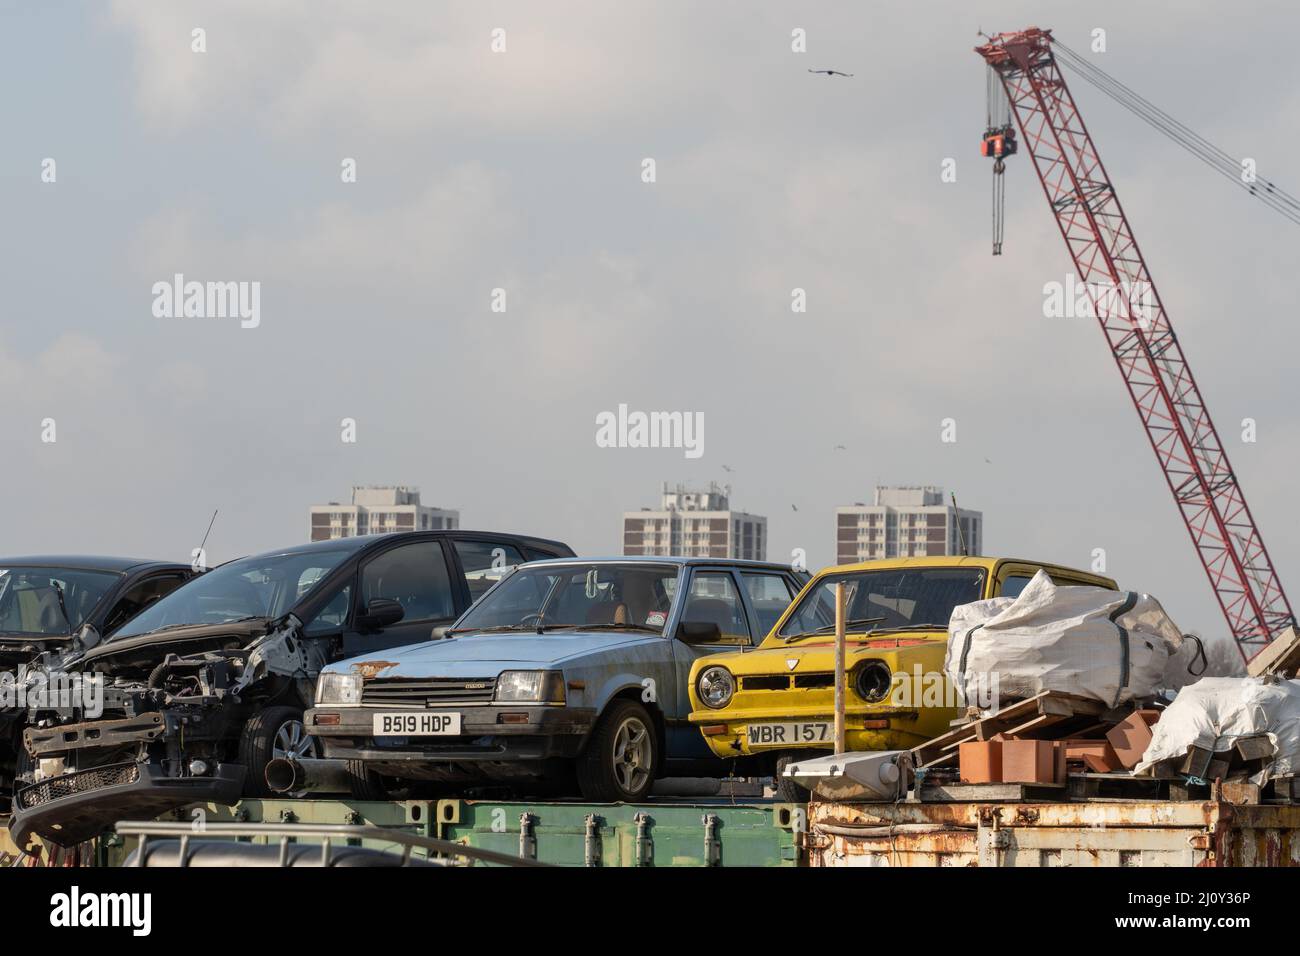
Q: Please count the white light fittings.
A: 1